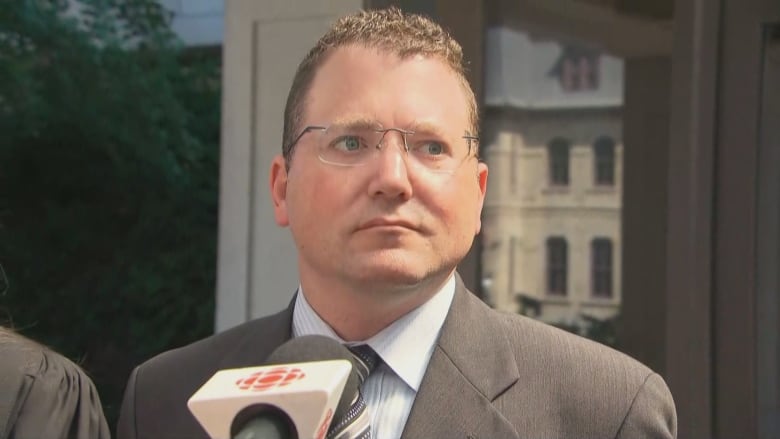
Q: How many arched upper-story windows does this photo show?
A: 2